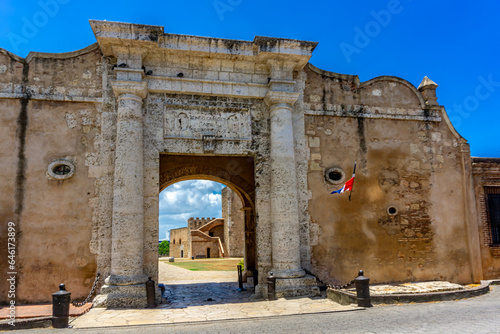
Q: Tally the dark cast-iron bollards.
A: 4